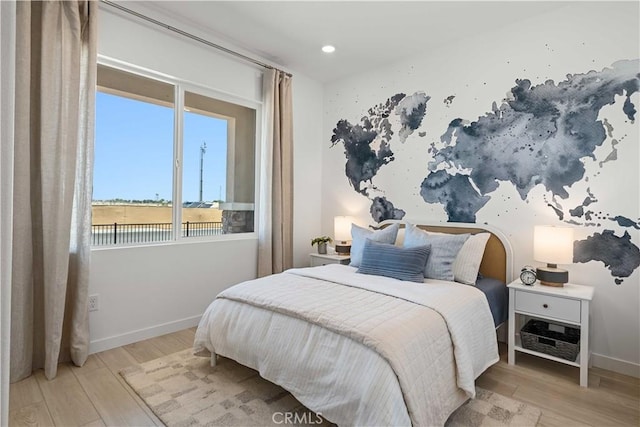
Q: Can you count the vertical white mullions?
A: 1